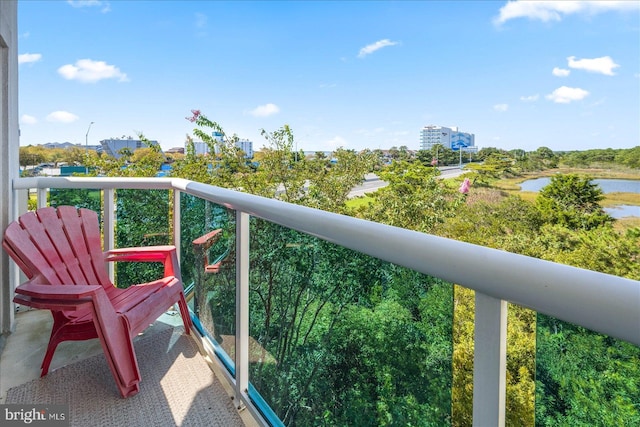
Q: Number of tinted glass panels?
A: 5